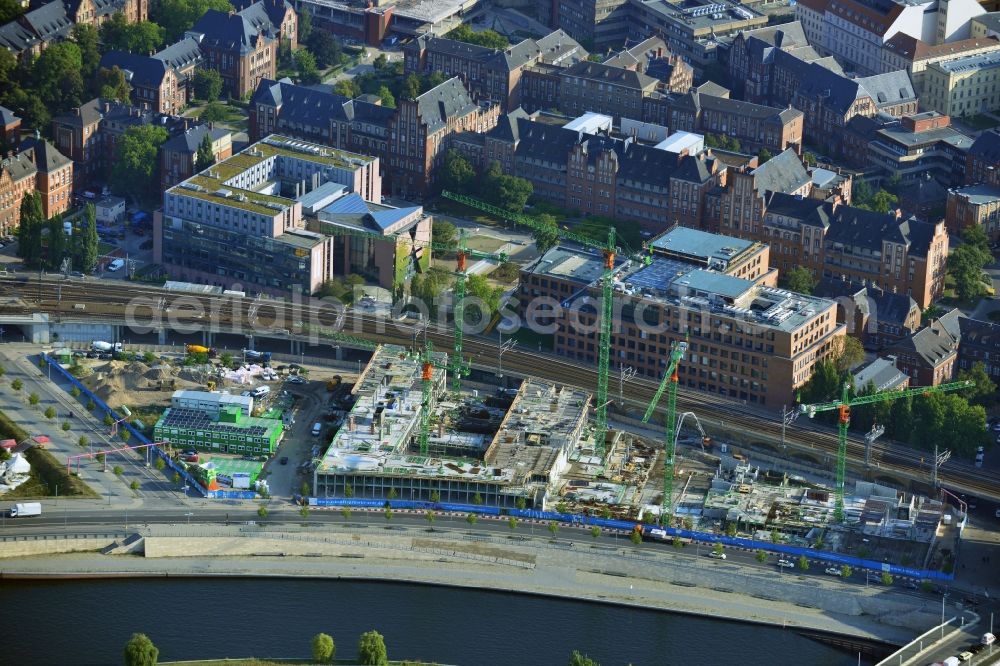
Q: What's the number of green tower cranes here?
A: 5